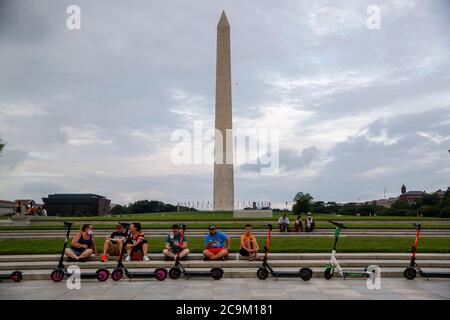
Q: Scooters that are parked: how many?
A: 7